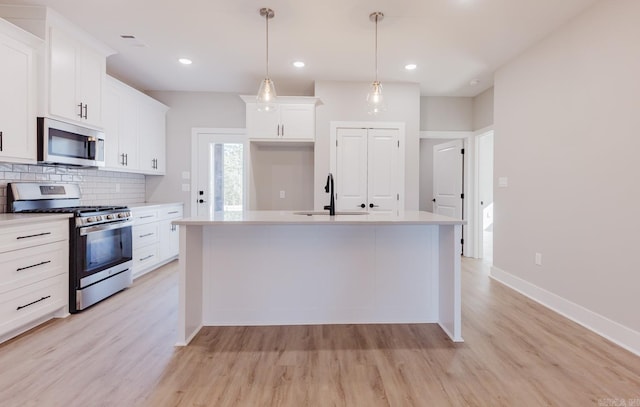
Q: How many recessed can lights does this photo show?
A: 3